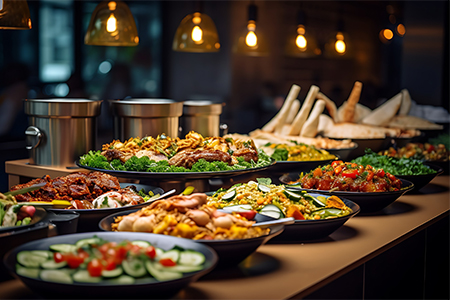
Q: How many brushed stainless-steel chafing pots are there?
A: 3